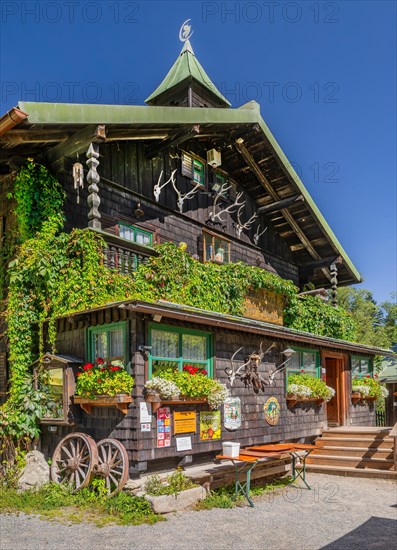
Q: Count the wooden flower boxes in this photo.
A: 4